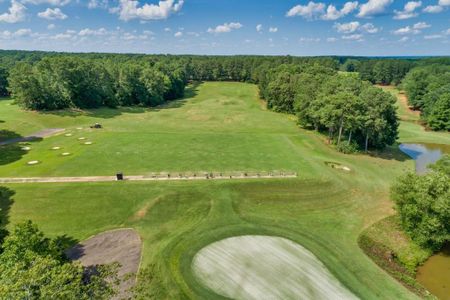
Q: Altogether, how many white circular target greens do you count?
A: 8